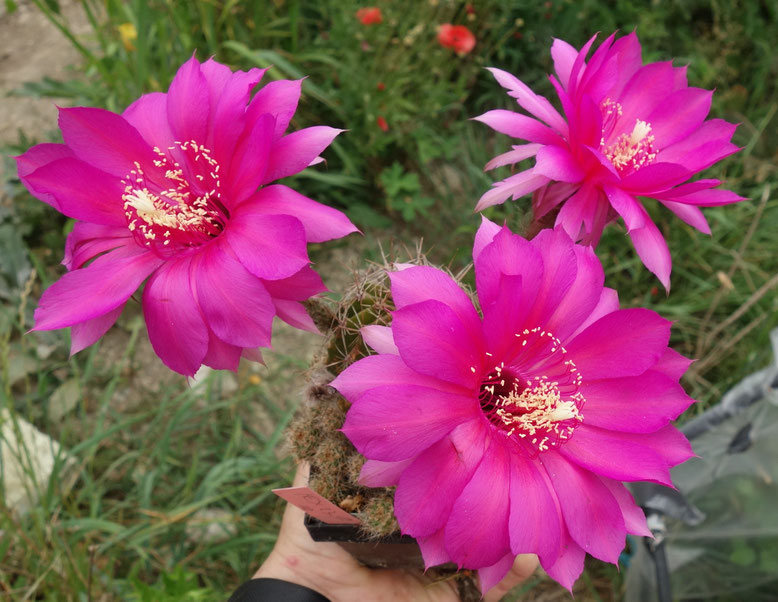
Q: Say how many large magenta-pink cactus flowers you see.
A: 3